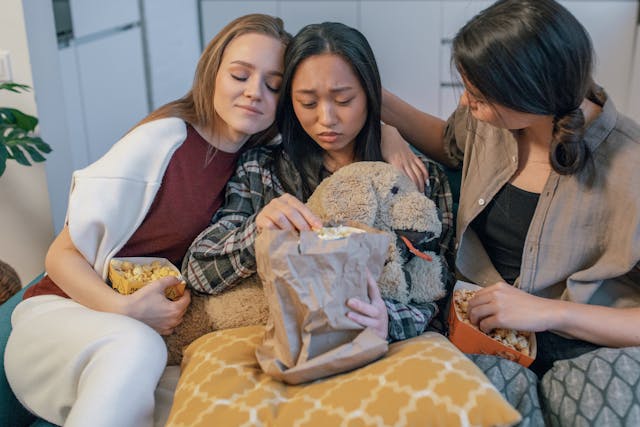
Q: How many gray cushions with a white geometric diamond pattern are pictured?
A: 2